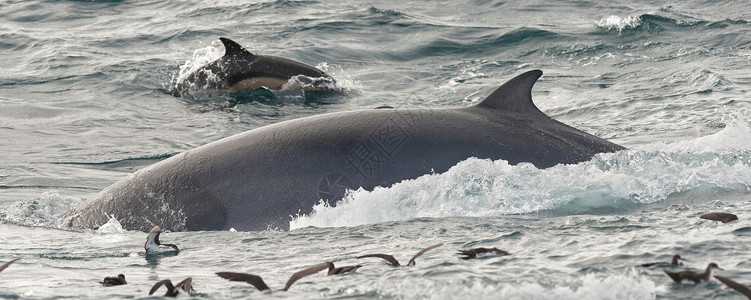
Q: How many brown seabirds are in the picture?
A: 12